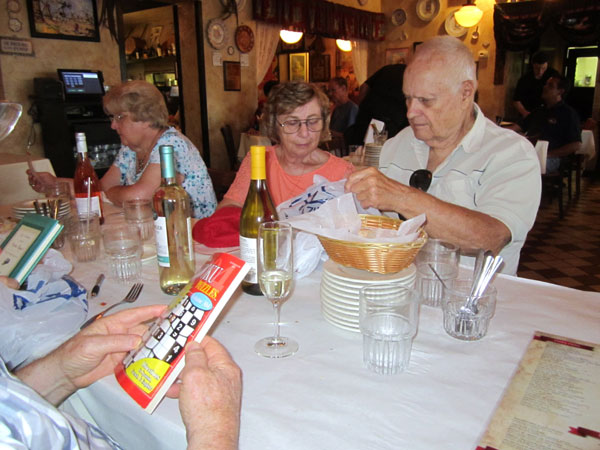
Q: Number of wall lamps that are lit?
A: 3